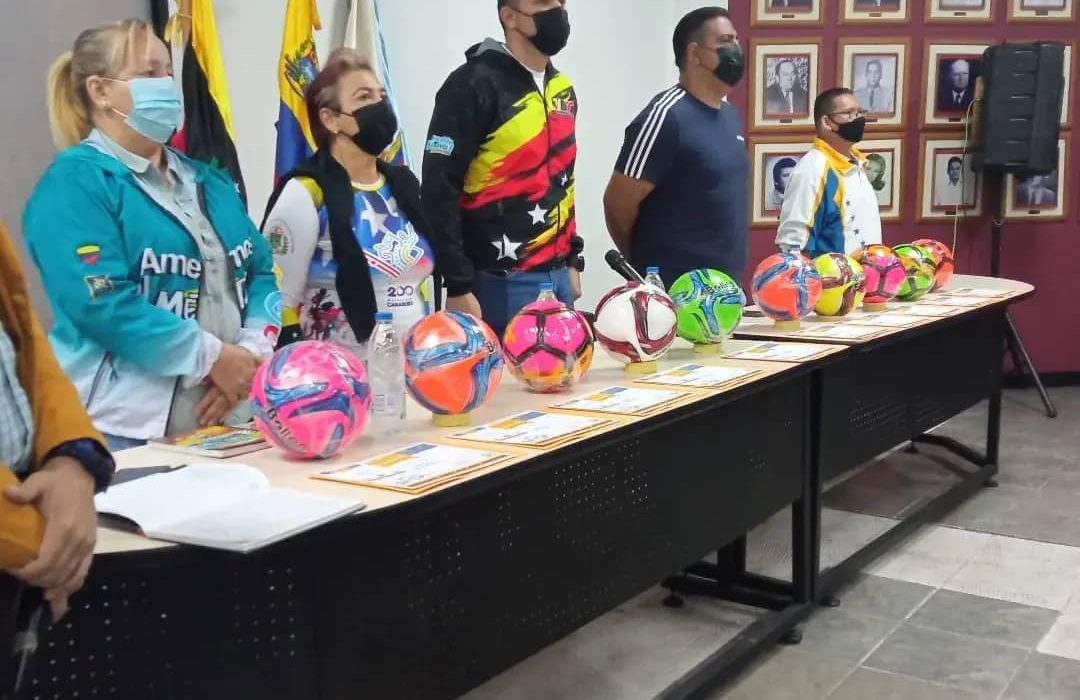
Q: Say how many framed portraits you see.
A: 12